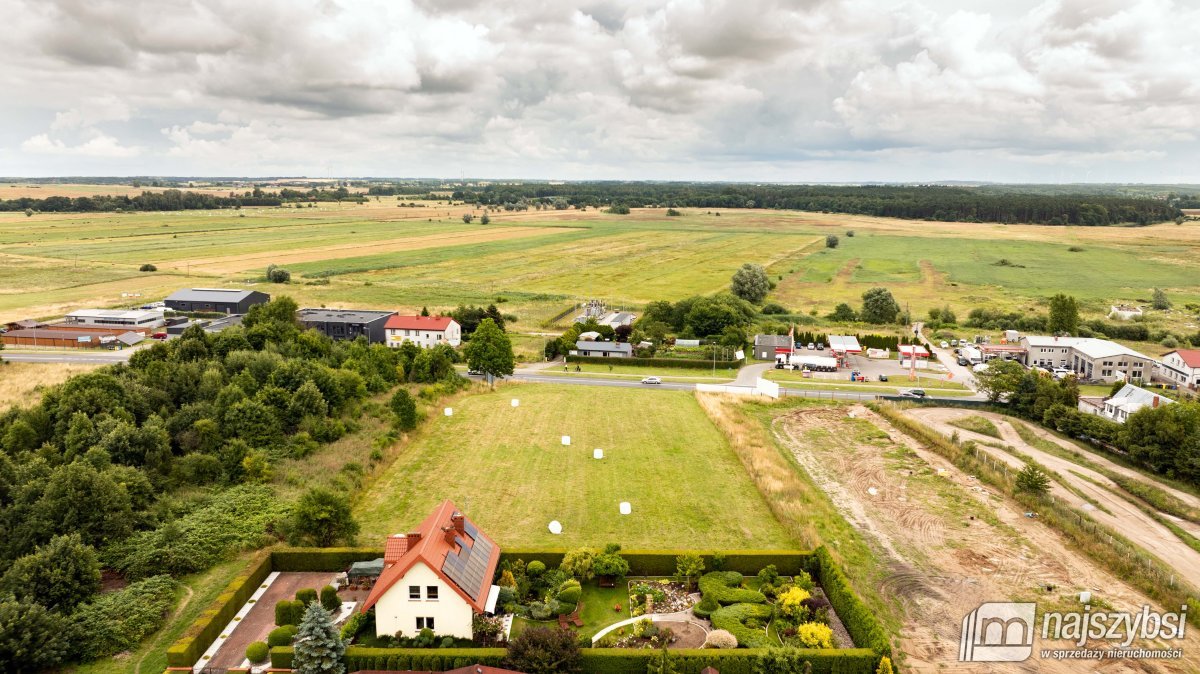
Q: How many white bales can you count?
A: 6